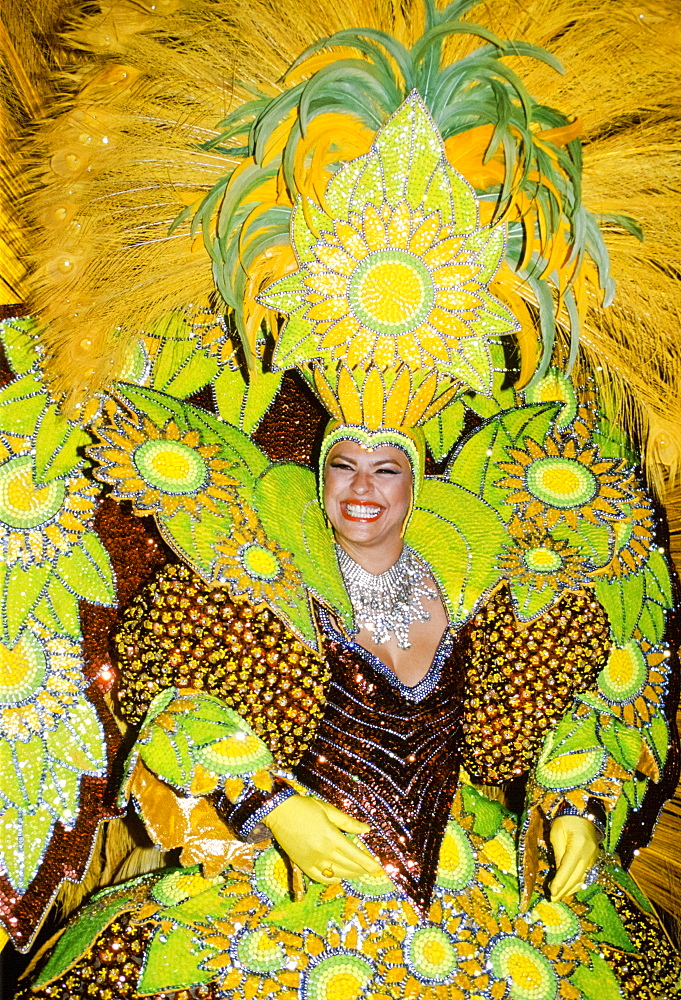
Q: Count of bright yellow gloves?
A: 2